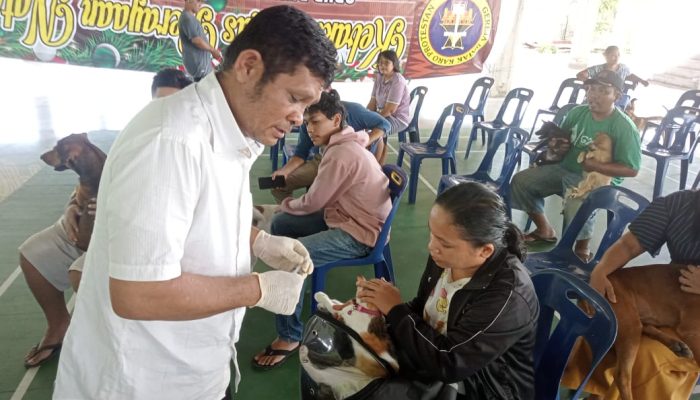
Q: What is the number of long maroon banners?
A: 1